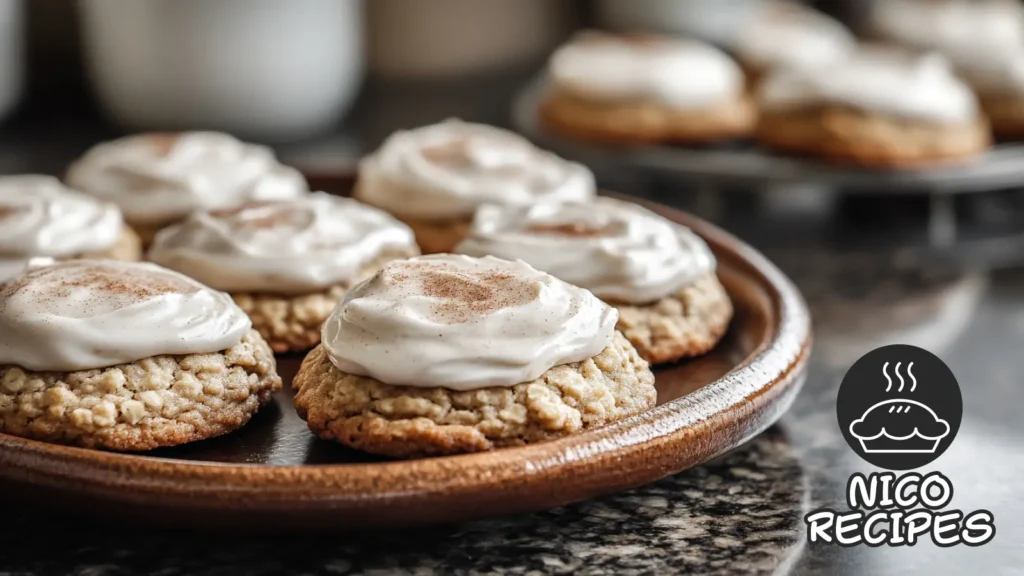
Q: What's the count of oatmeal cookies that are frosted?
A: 11